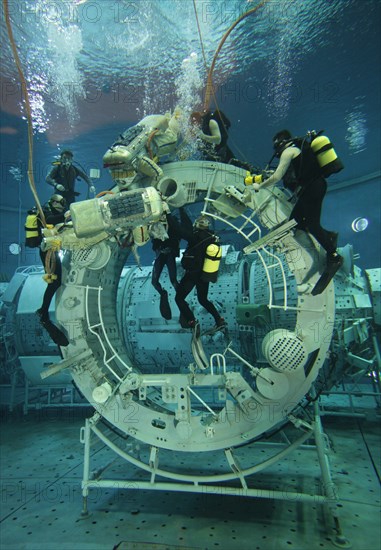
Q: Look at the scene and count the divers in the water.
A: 6